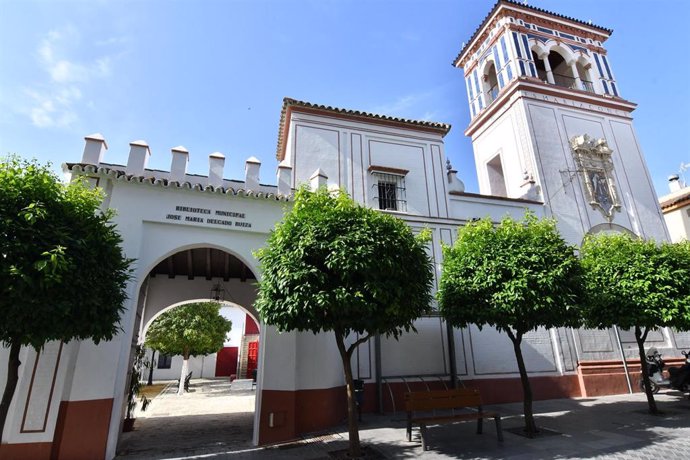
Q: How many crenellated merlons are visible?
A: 7